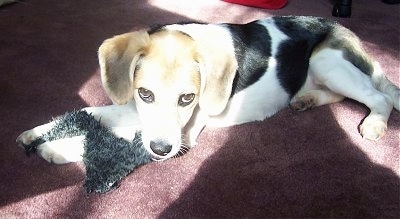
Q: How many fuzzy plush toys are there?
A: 1